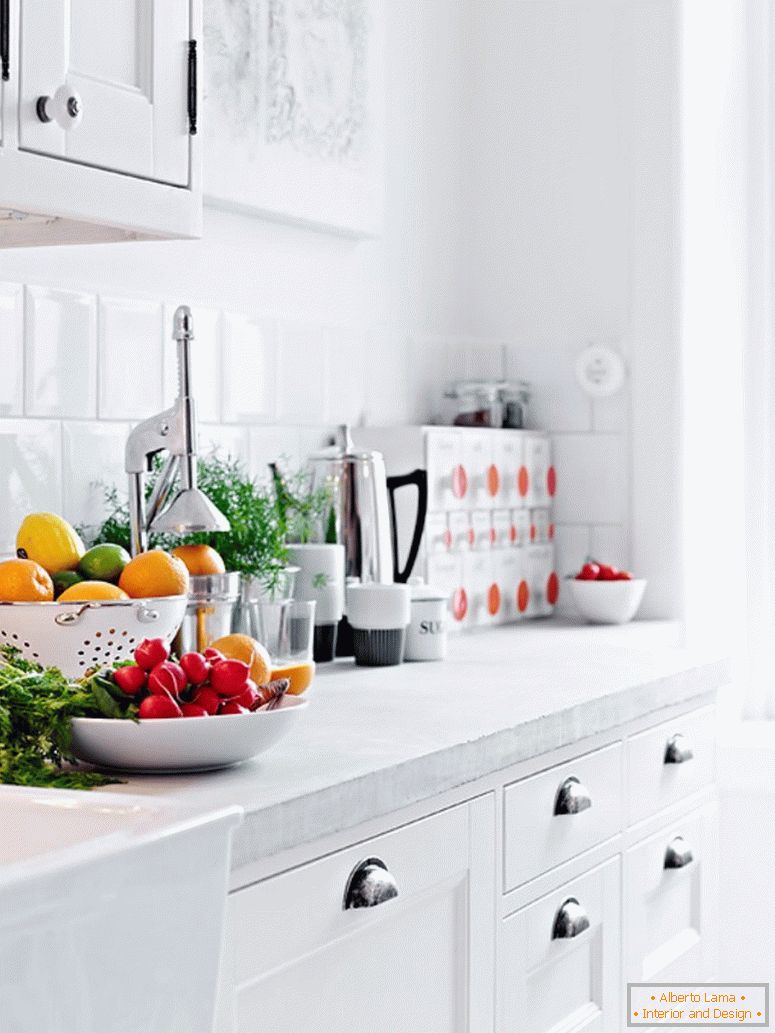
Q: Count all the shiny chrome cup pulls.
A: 5